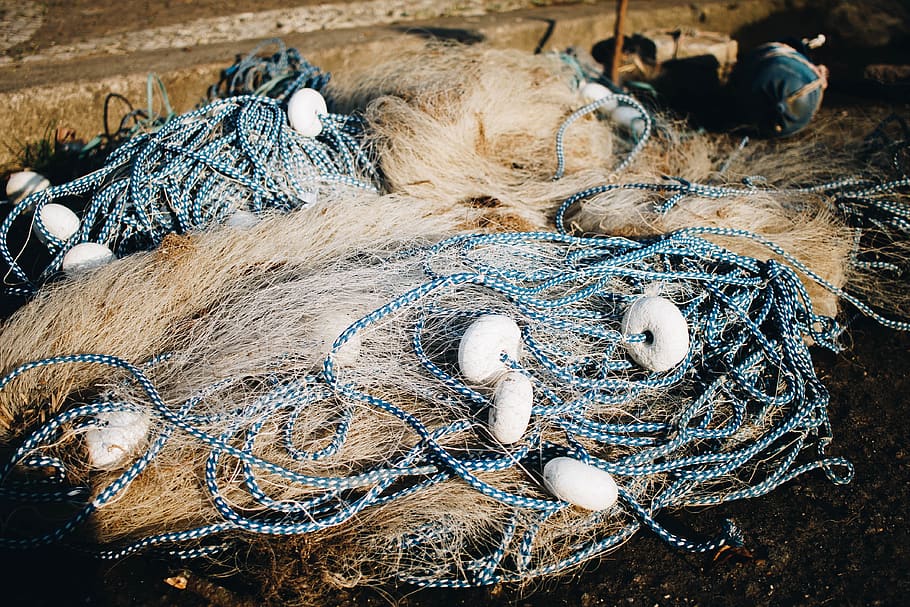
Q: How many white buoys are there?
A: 11